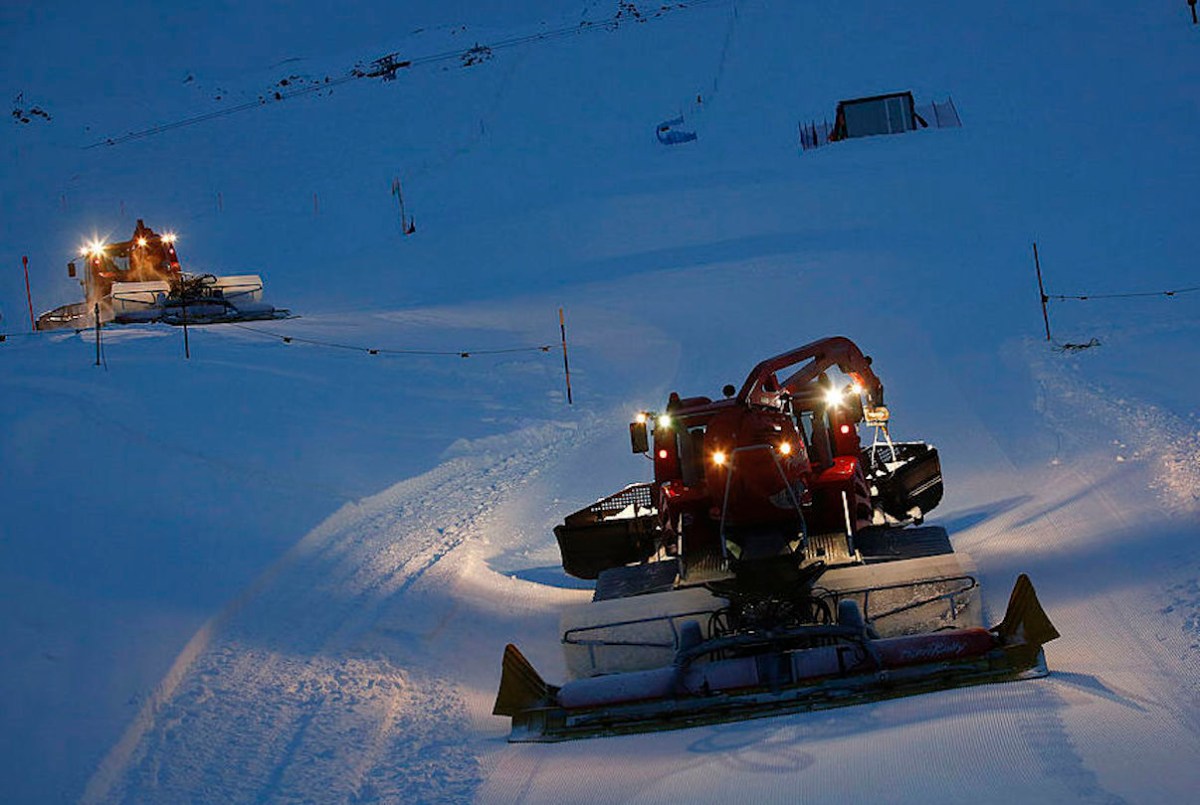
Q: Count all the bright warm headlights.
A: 11